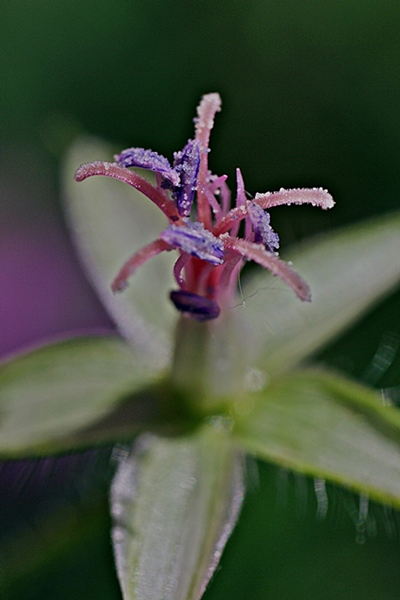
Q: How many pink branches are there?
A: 5